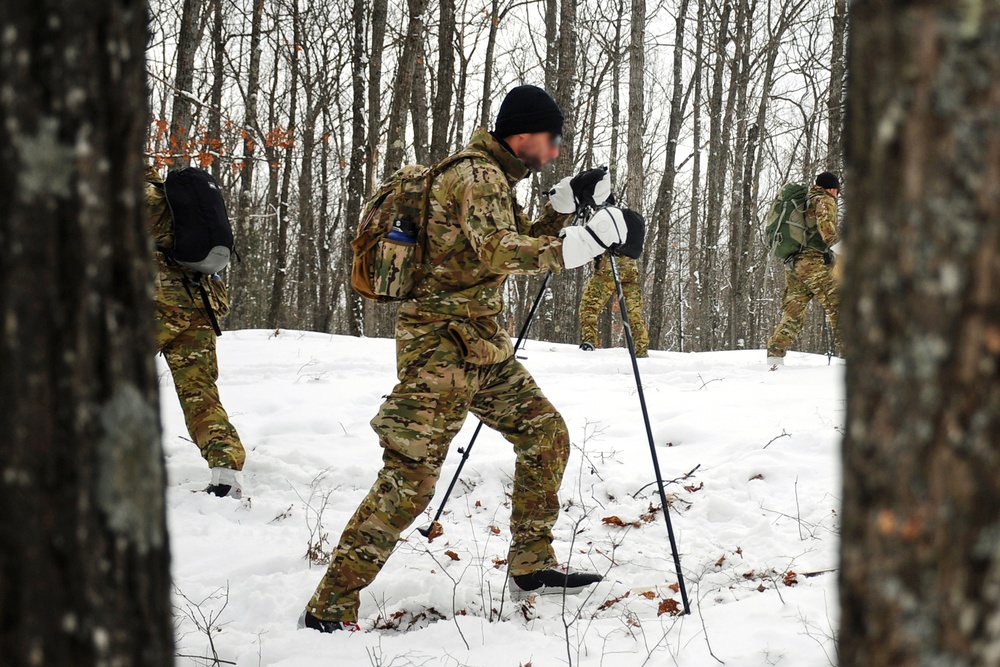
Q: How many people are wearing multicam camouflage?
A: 4